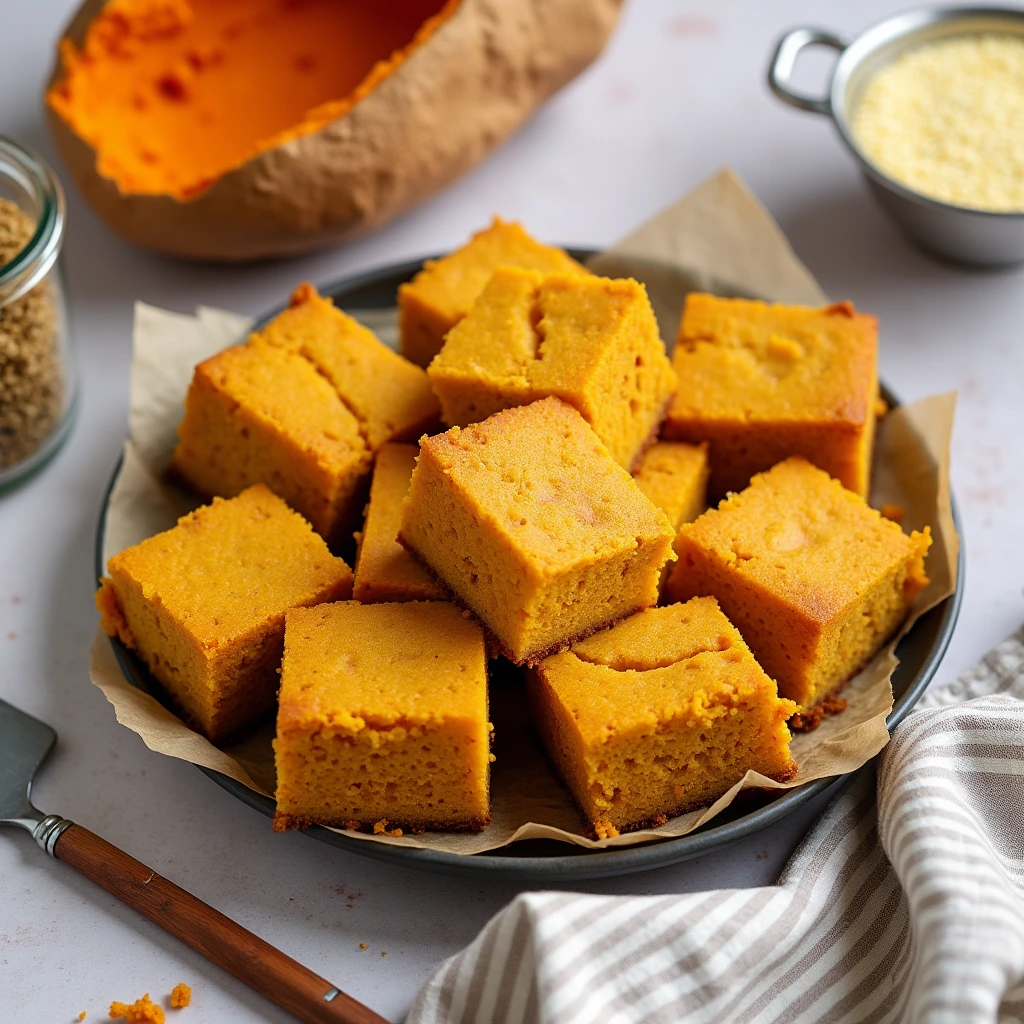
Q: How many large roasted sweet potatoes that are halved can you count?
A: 1